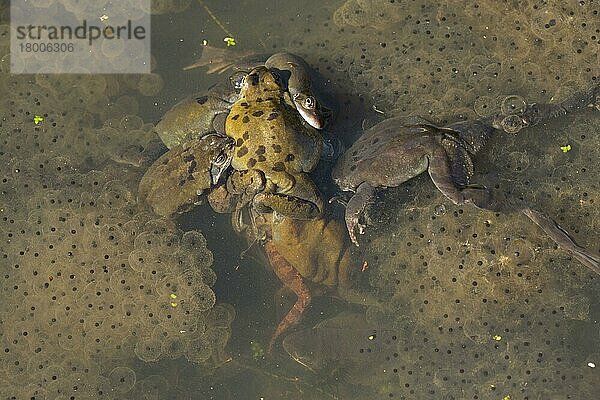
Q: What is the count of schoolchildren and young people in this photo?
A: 0